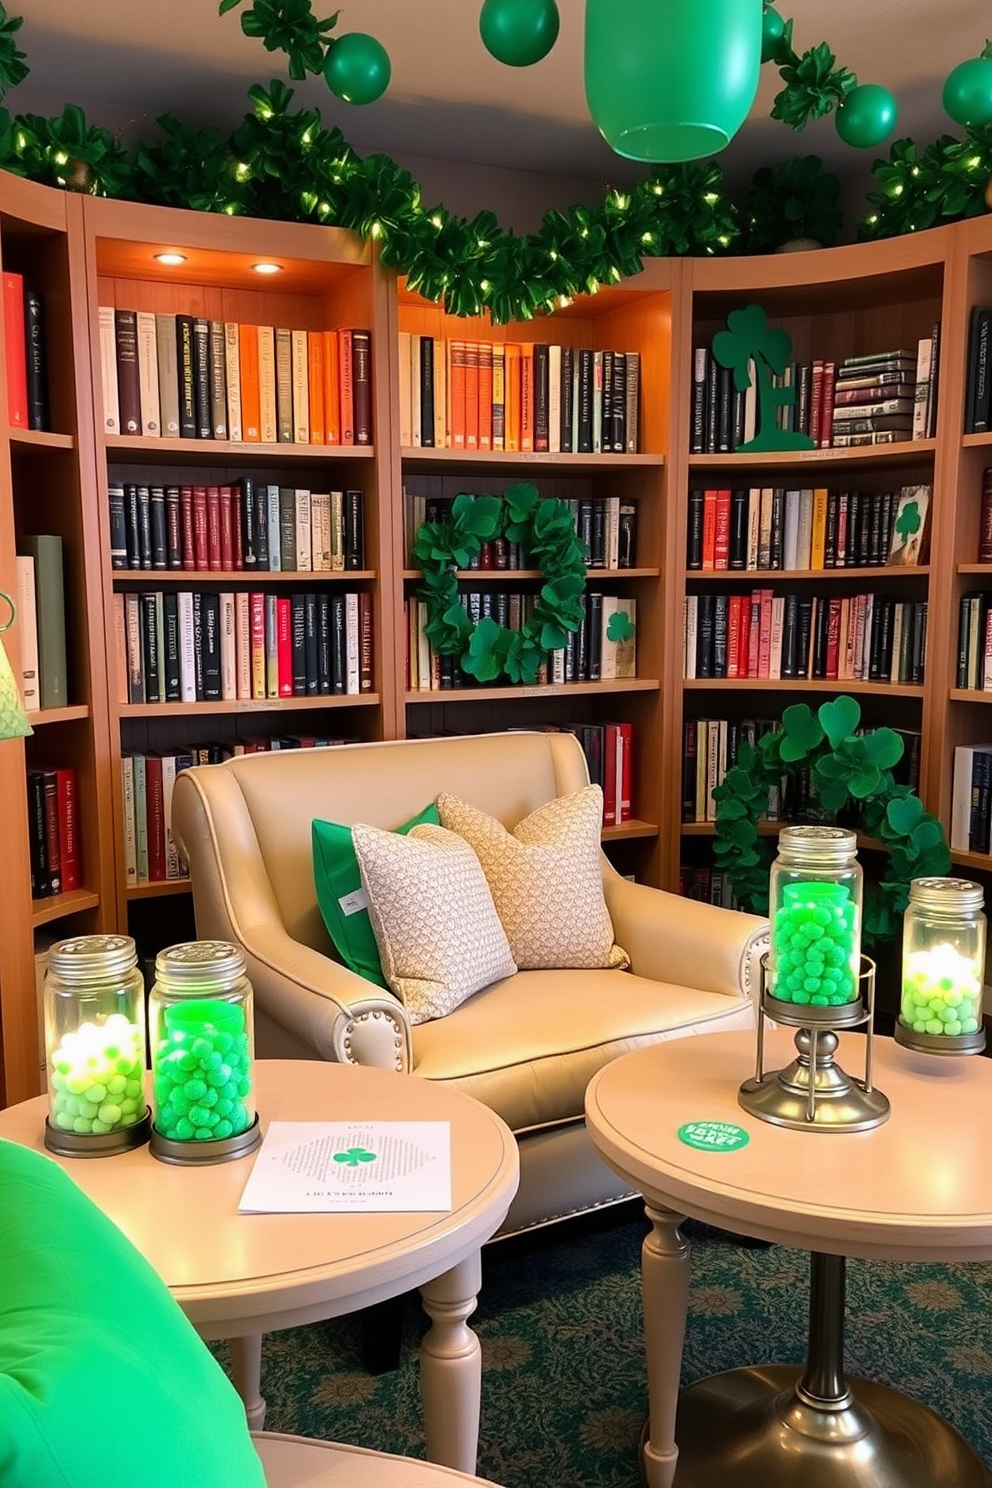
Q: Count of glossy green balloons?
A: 5